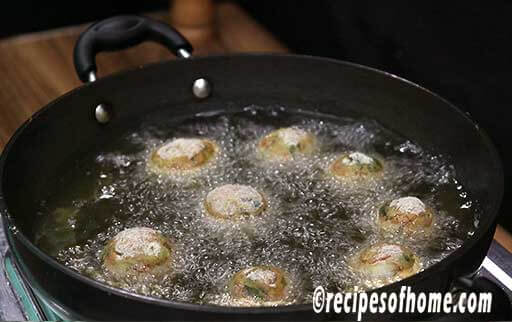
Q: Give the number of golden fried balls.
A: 8